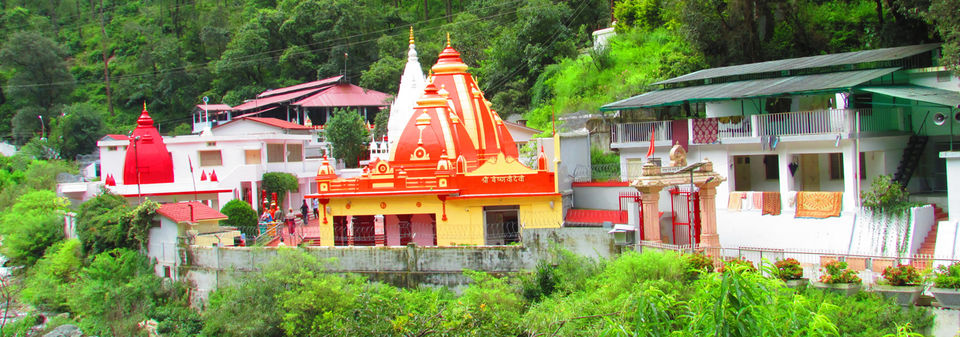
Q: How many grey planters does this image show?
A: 4